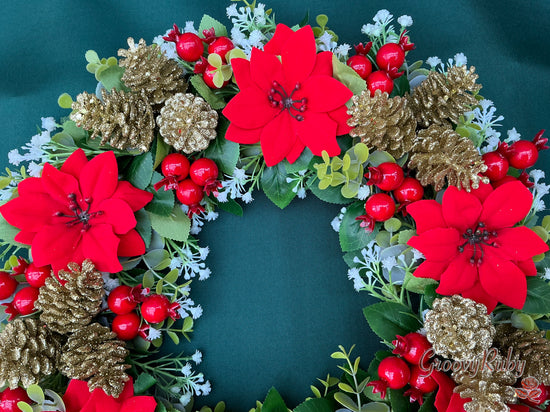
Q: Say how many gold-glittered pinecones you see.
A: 12